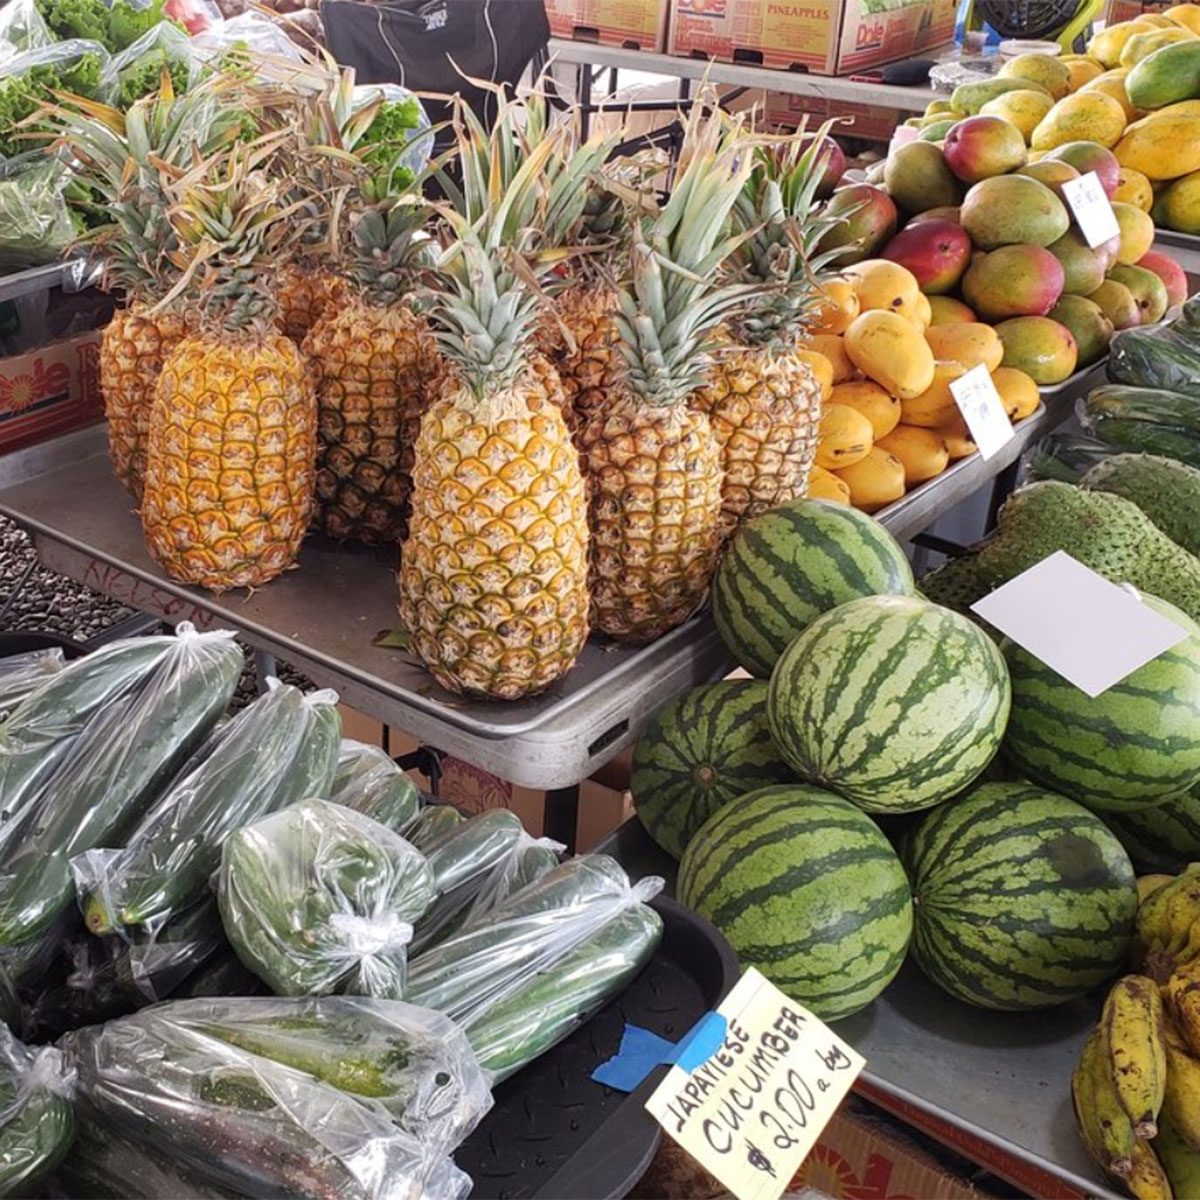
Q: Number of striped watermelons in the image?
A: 7